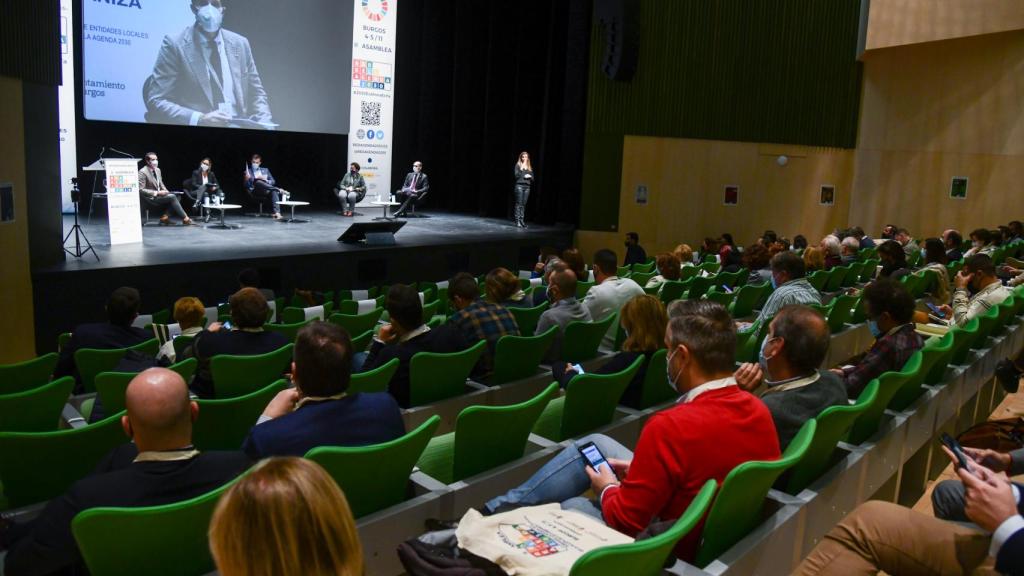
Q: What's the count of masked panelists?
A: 5